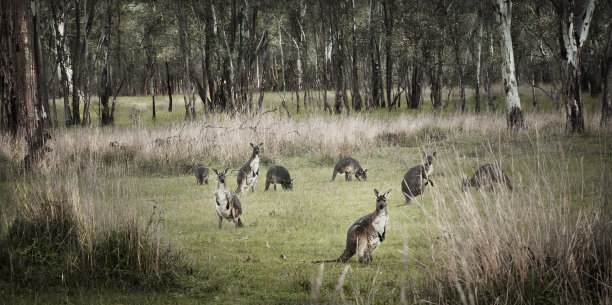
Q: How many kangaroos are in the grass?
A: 8